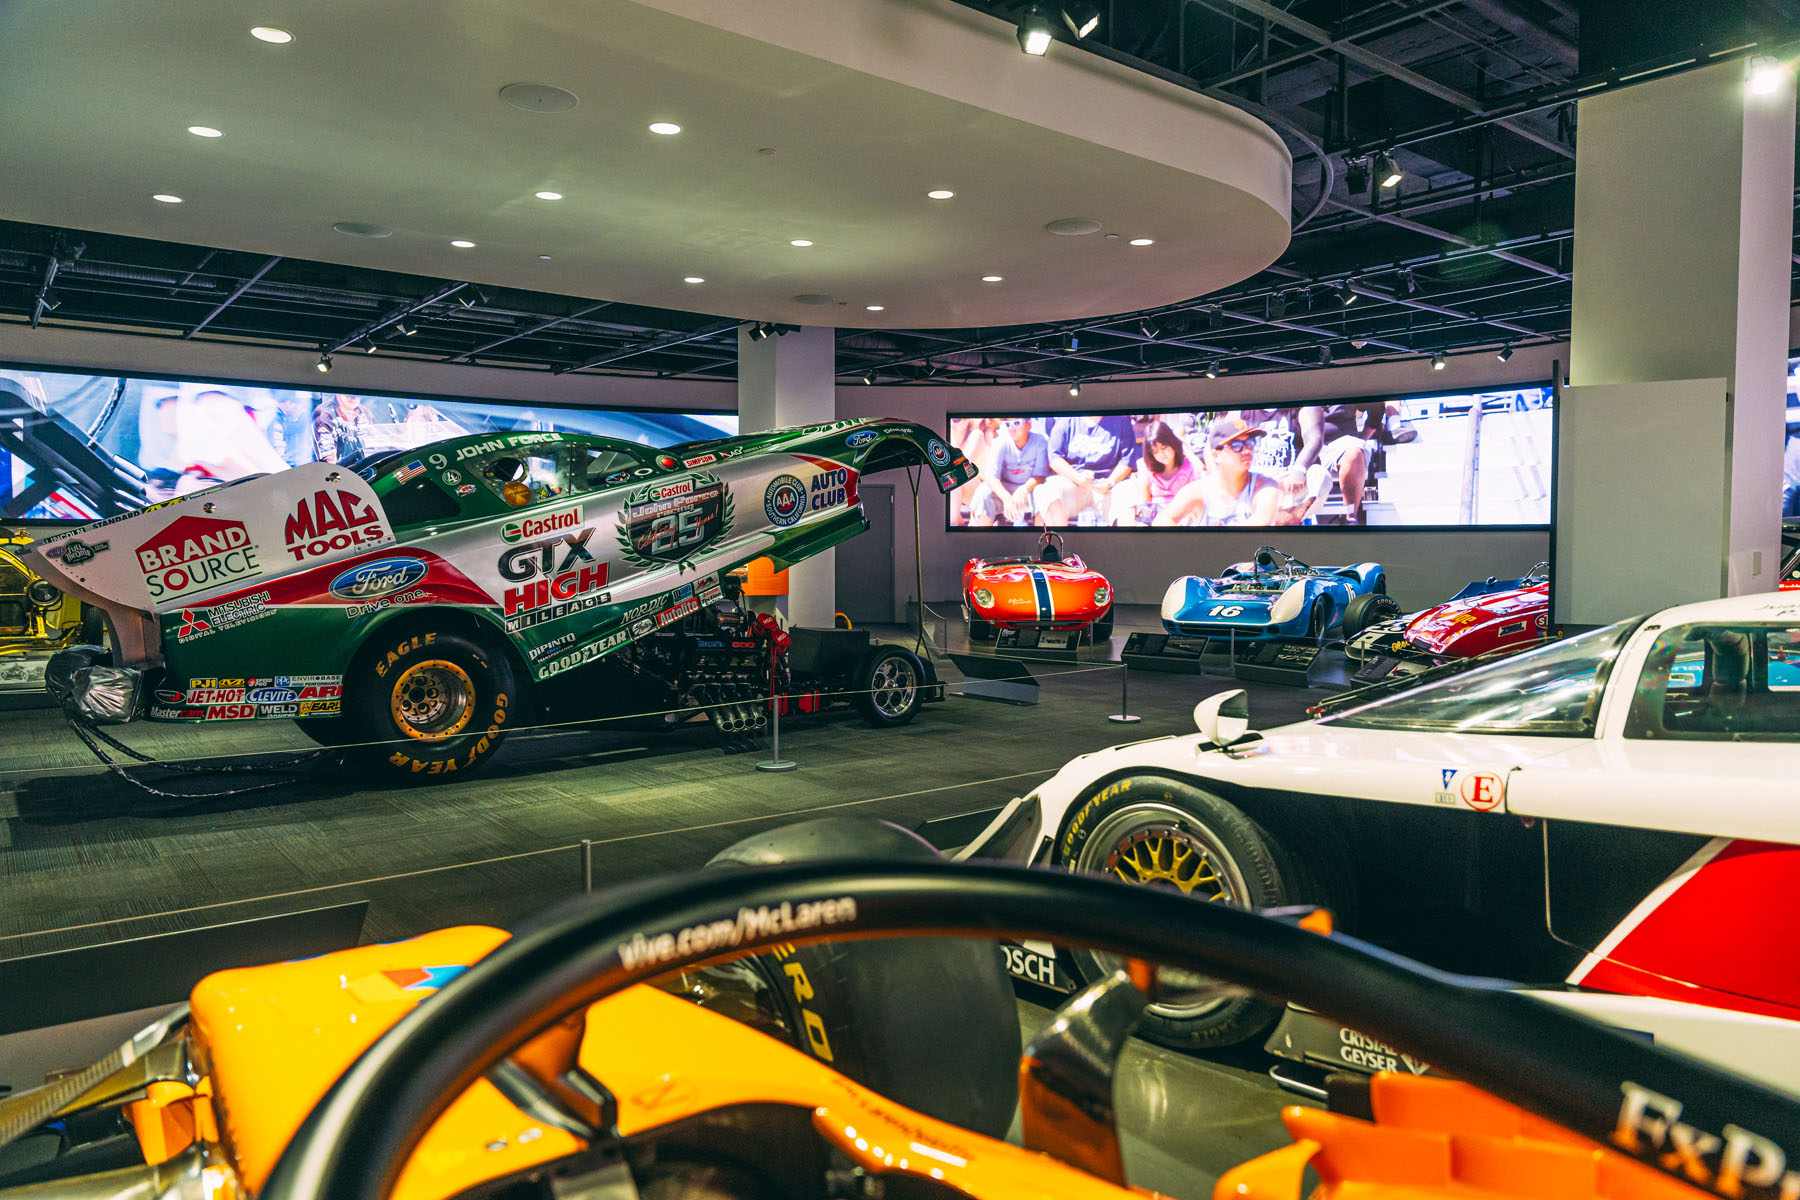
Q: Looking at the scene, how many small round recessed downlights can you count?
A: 12